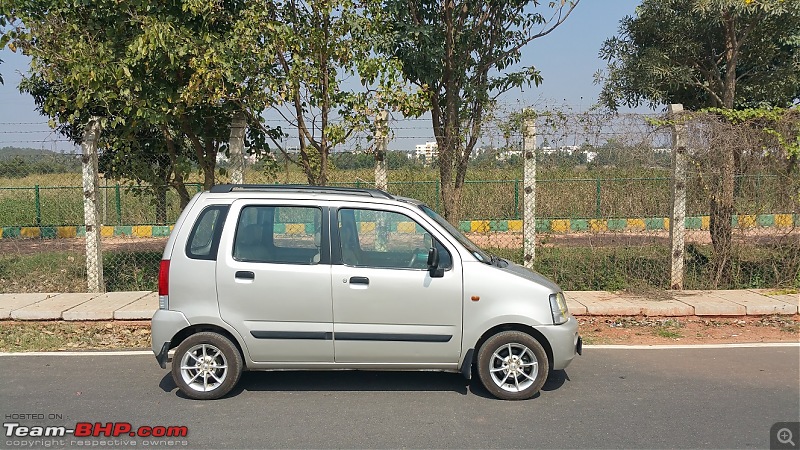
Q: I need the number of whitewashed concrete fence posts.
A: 5